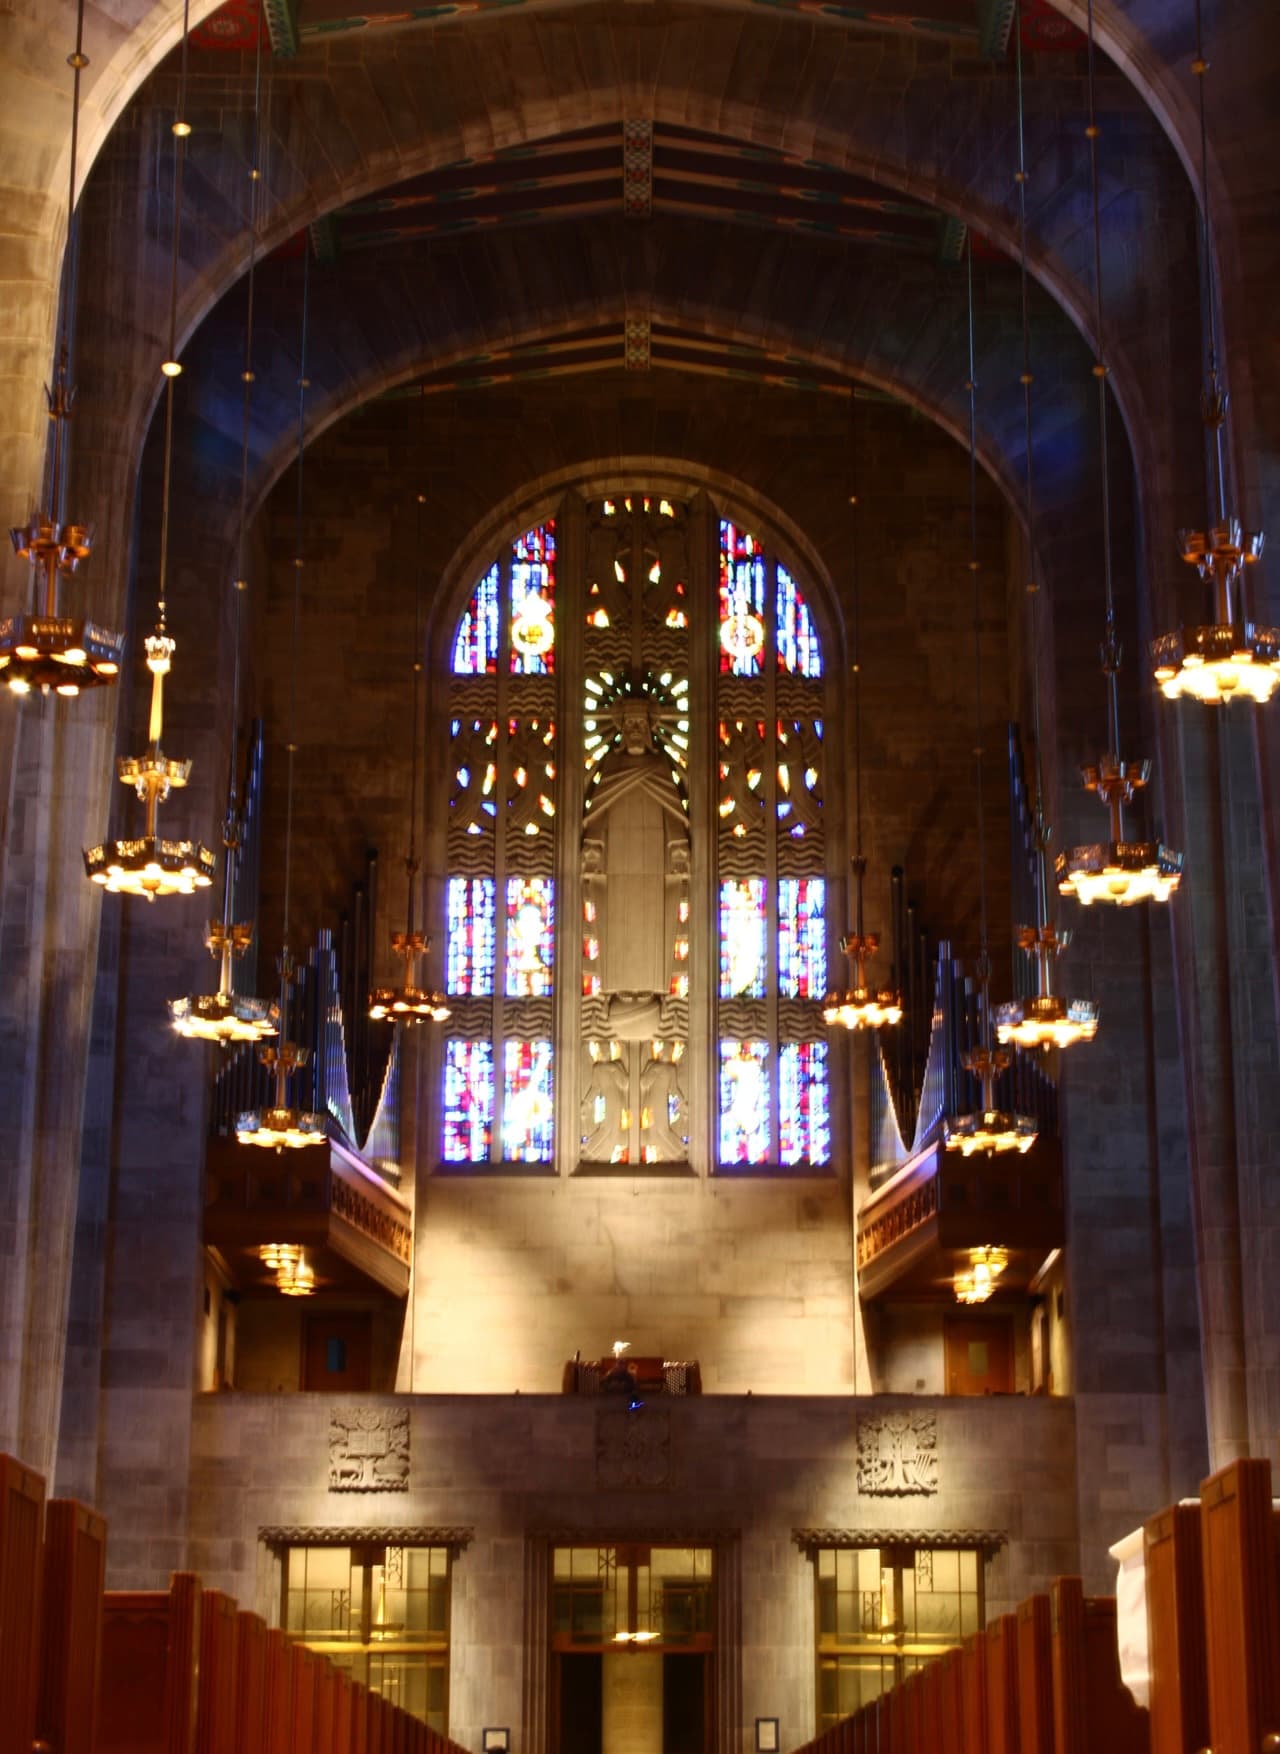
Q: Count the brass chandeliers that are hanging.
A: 10